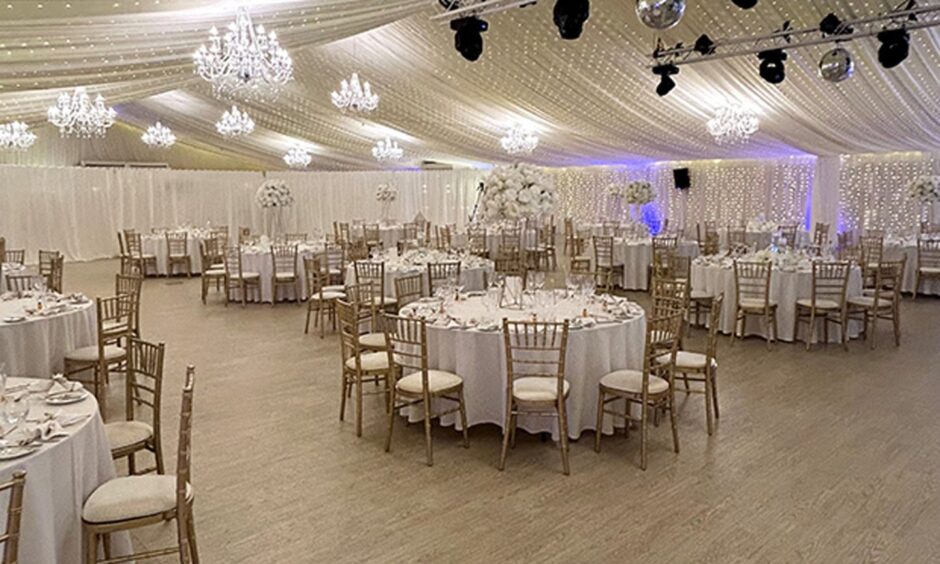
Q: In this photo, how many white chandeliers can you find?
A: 10